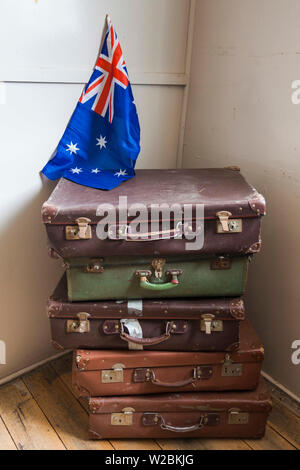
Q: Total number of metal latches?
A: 11